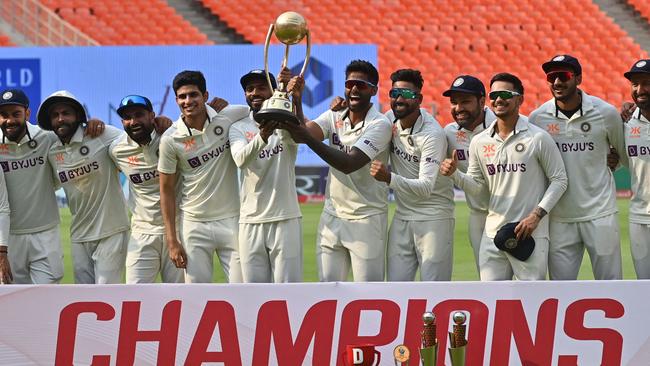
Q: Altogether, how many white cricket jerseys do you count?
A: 11